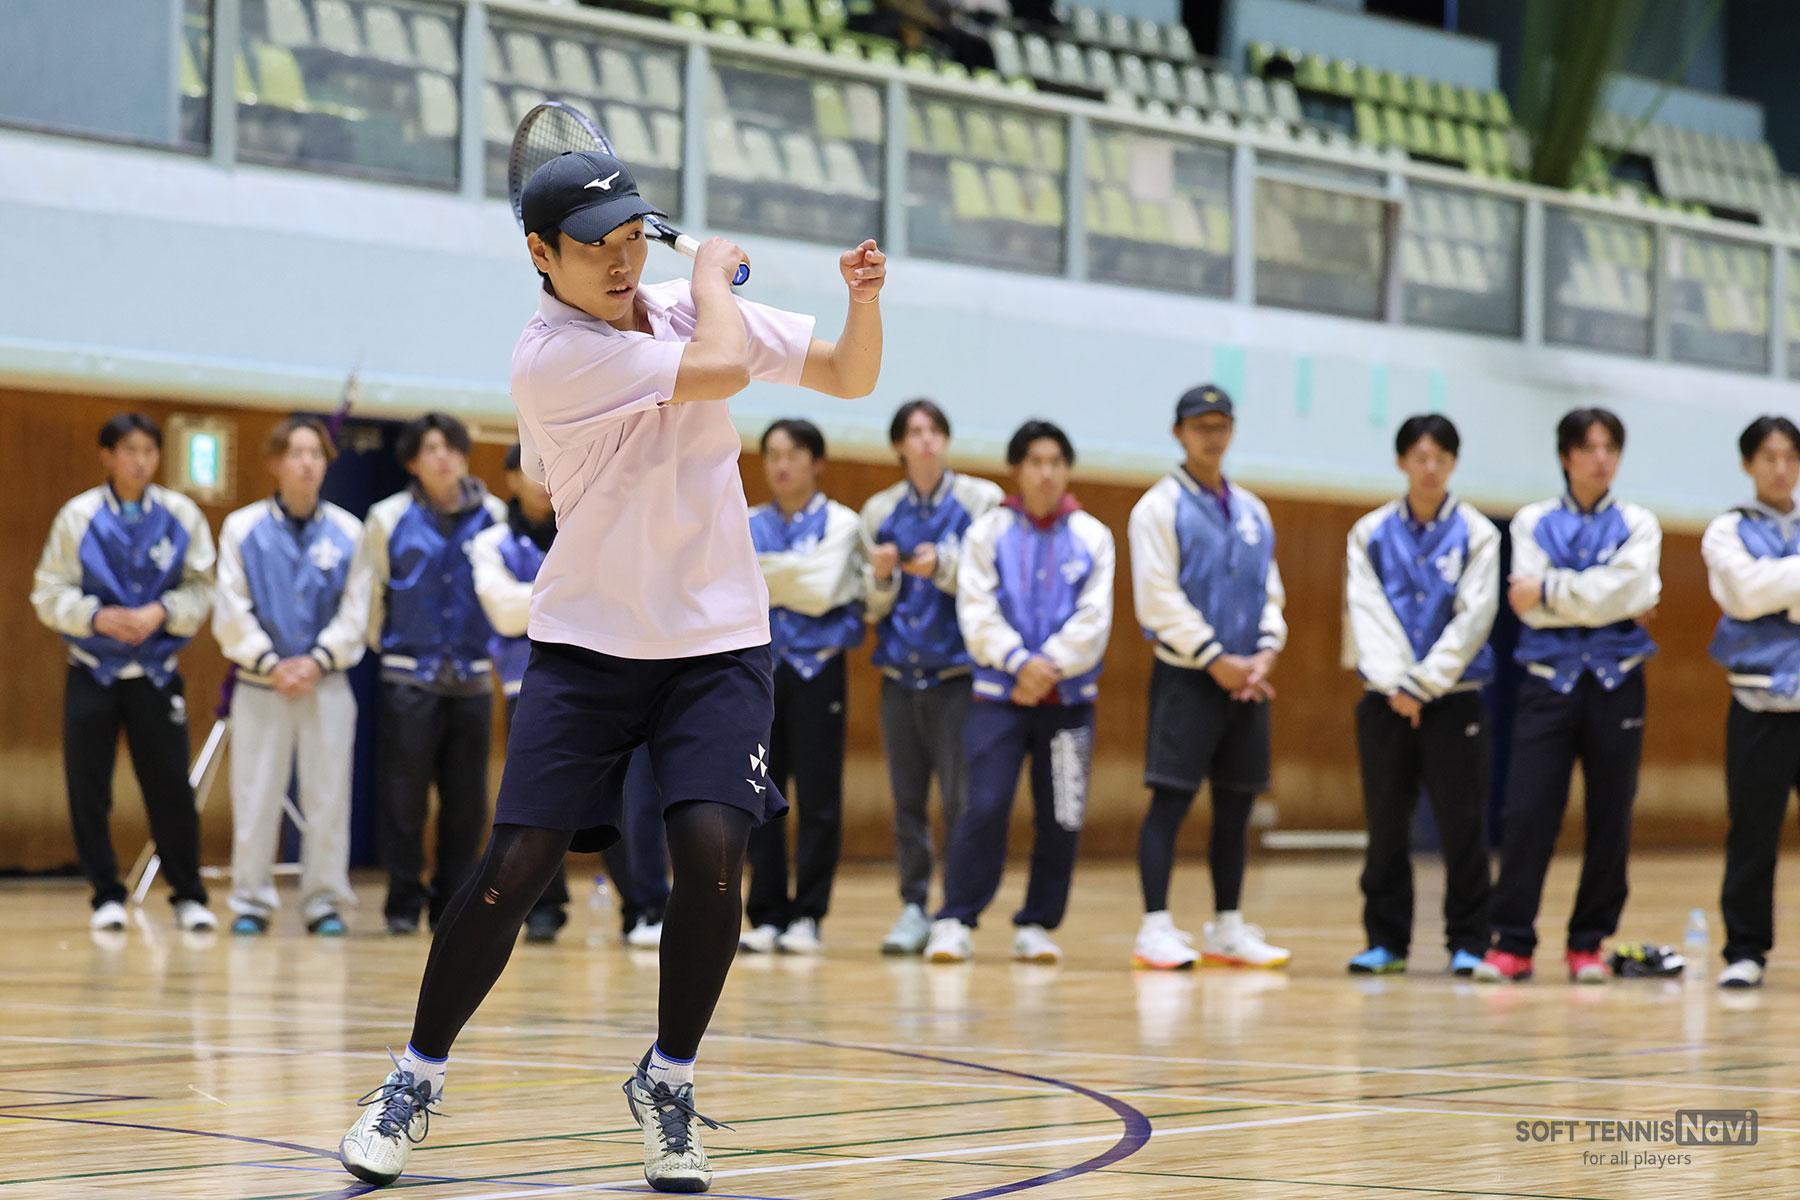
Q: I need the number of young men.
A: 12